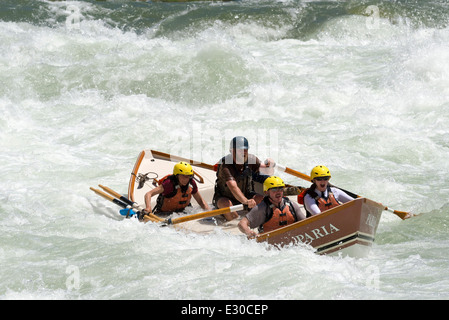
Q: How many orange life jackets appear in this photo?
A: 3